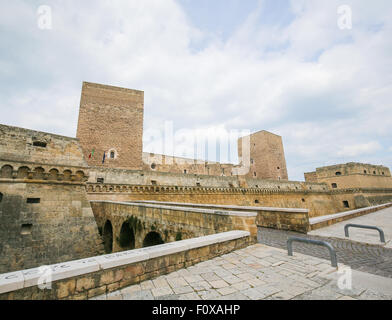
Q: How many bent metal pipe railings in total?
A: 2